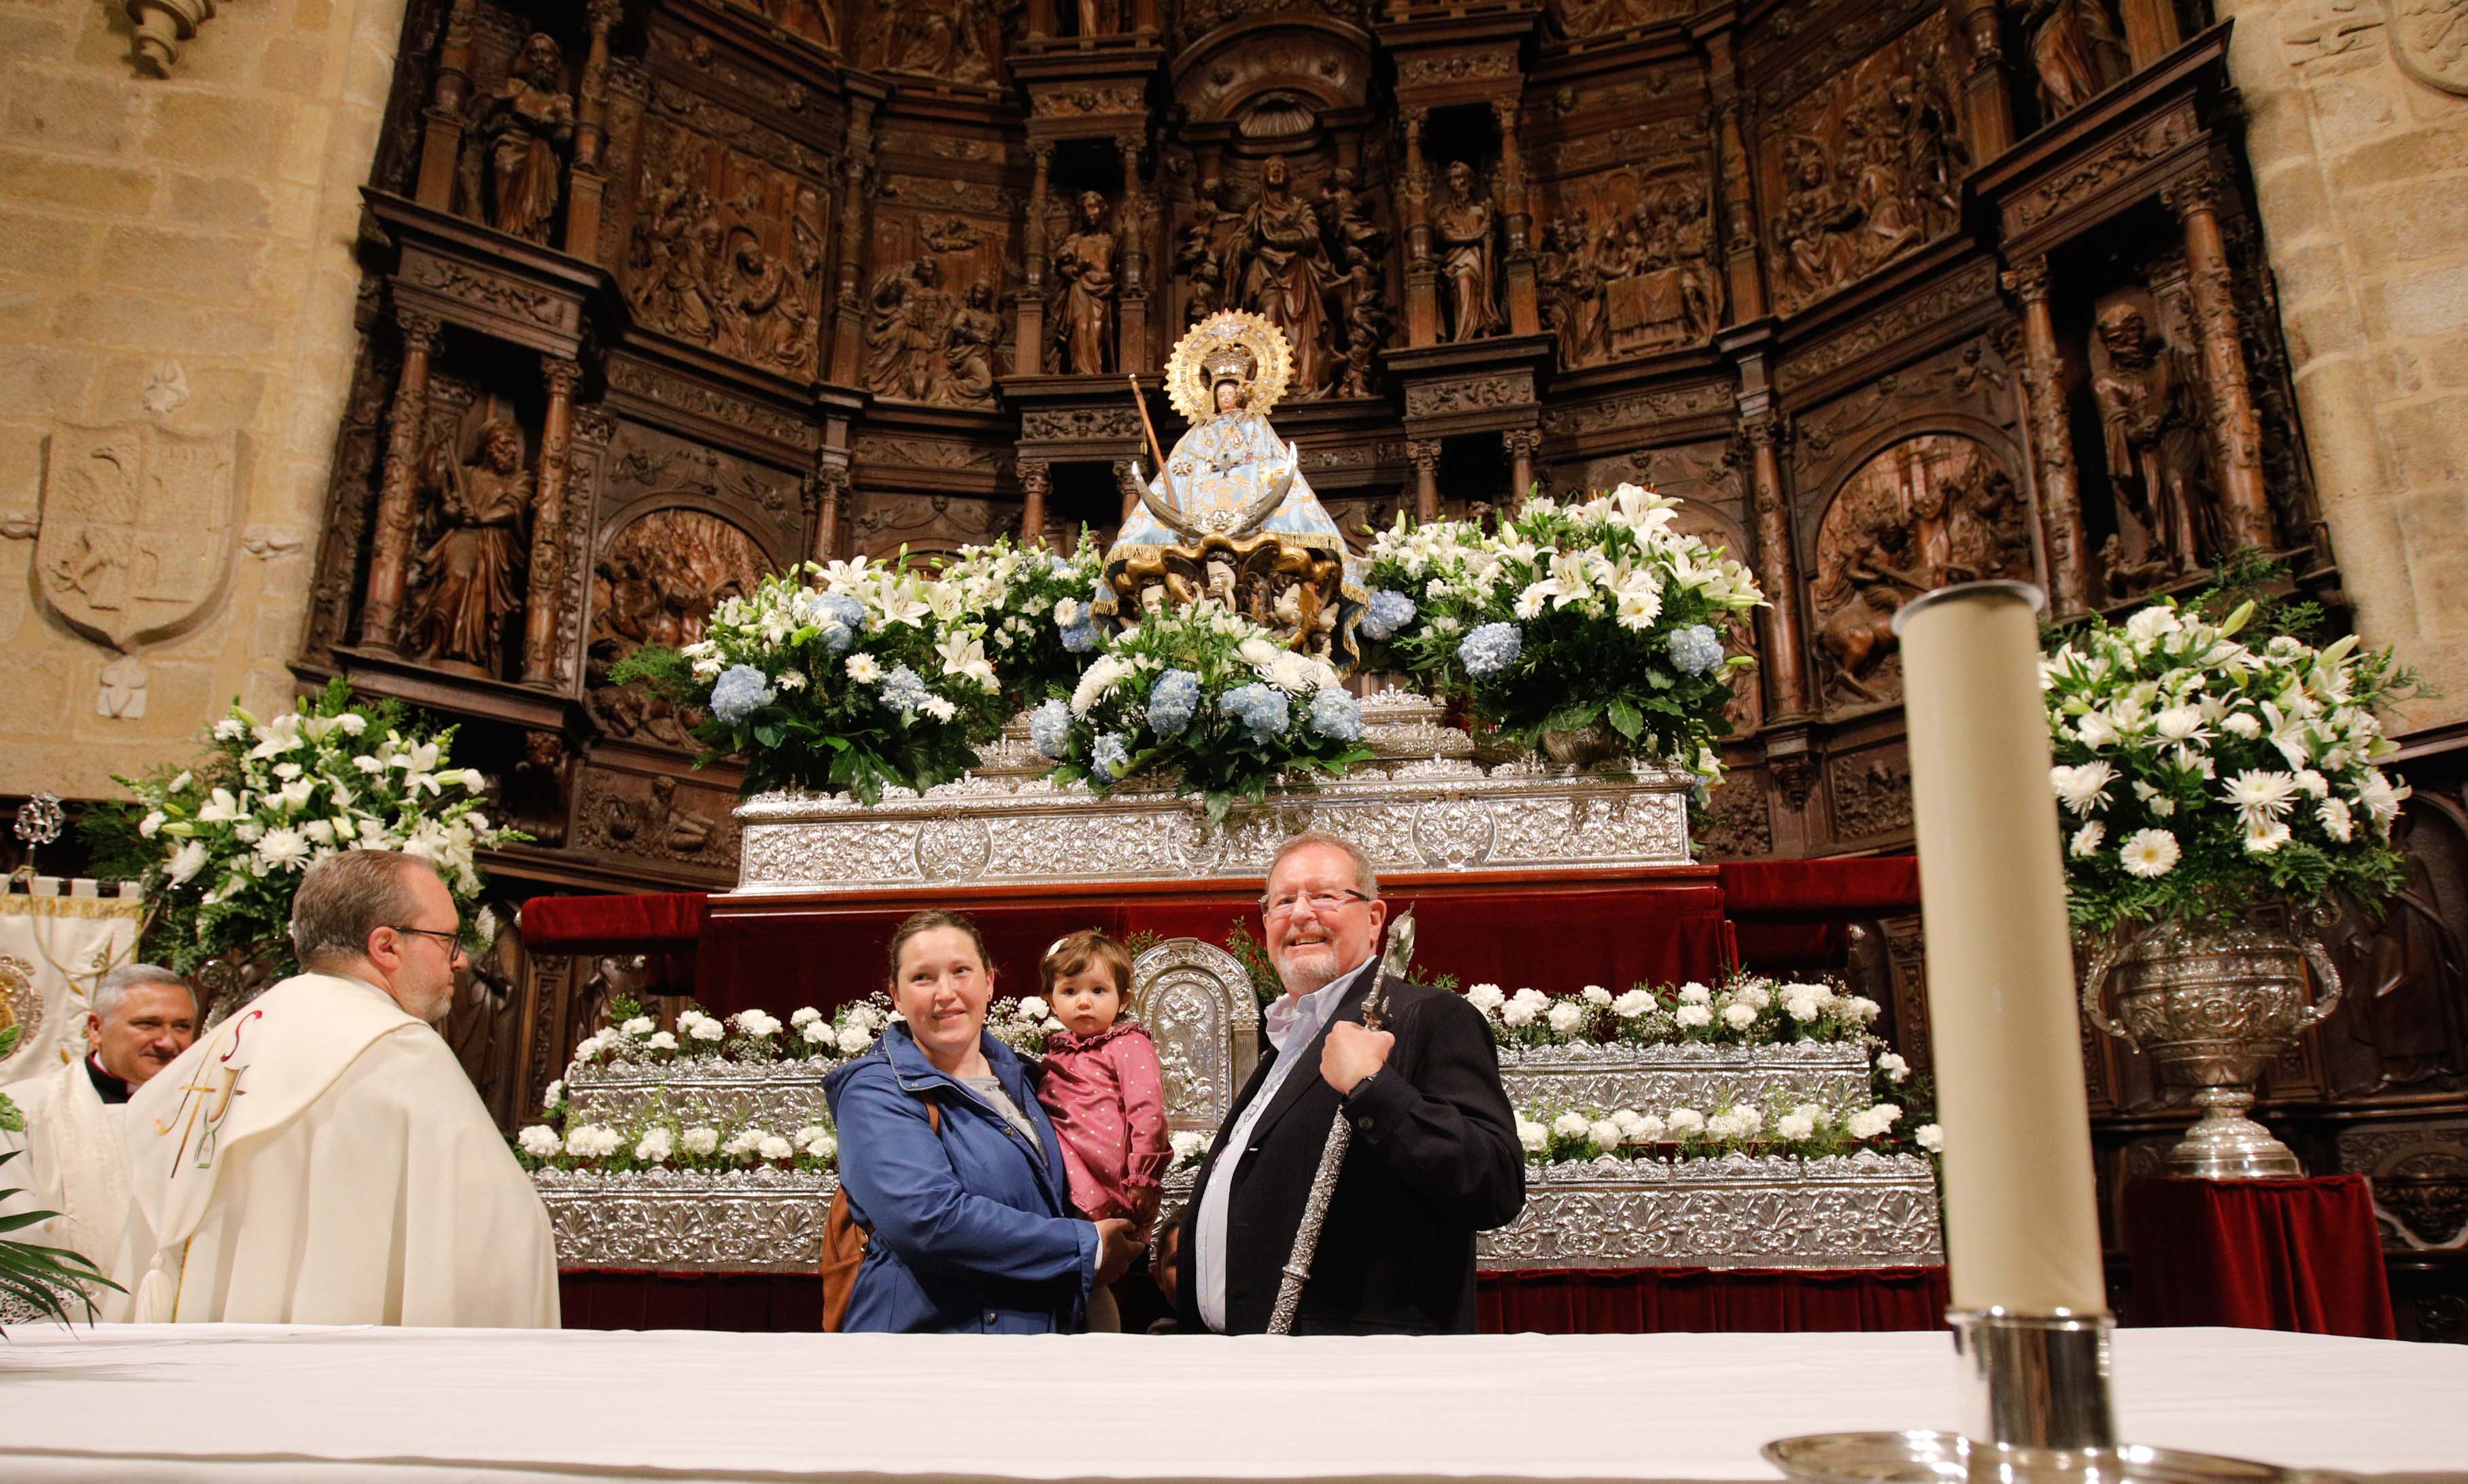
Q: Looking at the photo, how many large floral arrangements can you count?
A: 5